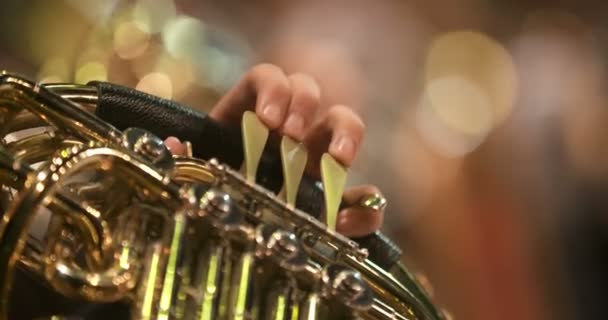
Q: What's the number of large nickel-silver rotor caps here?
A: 4